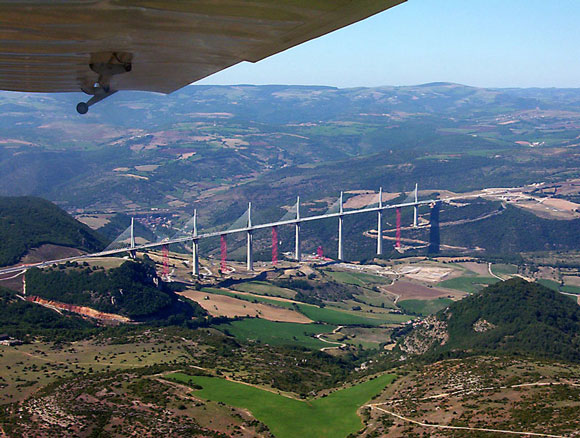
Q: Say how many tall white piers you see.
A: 7